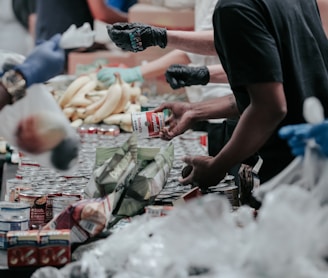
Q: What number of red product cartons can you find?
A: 2